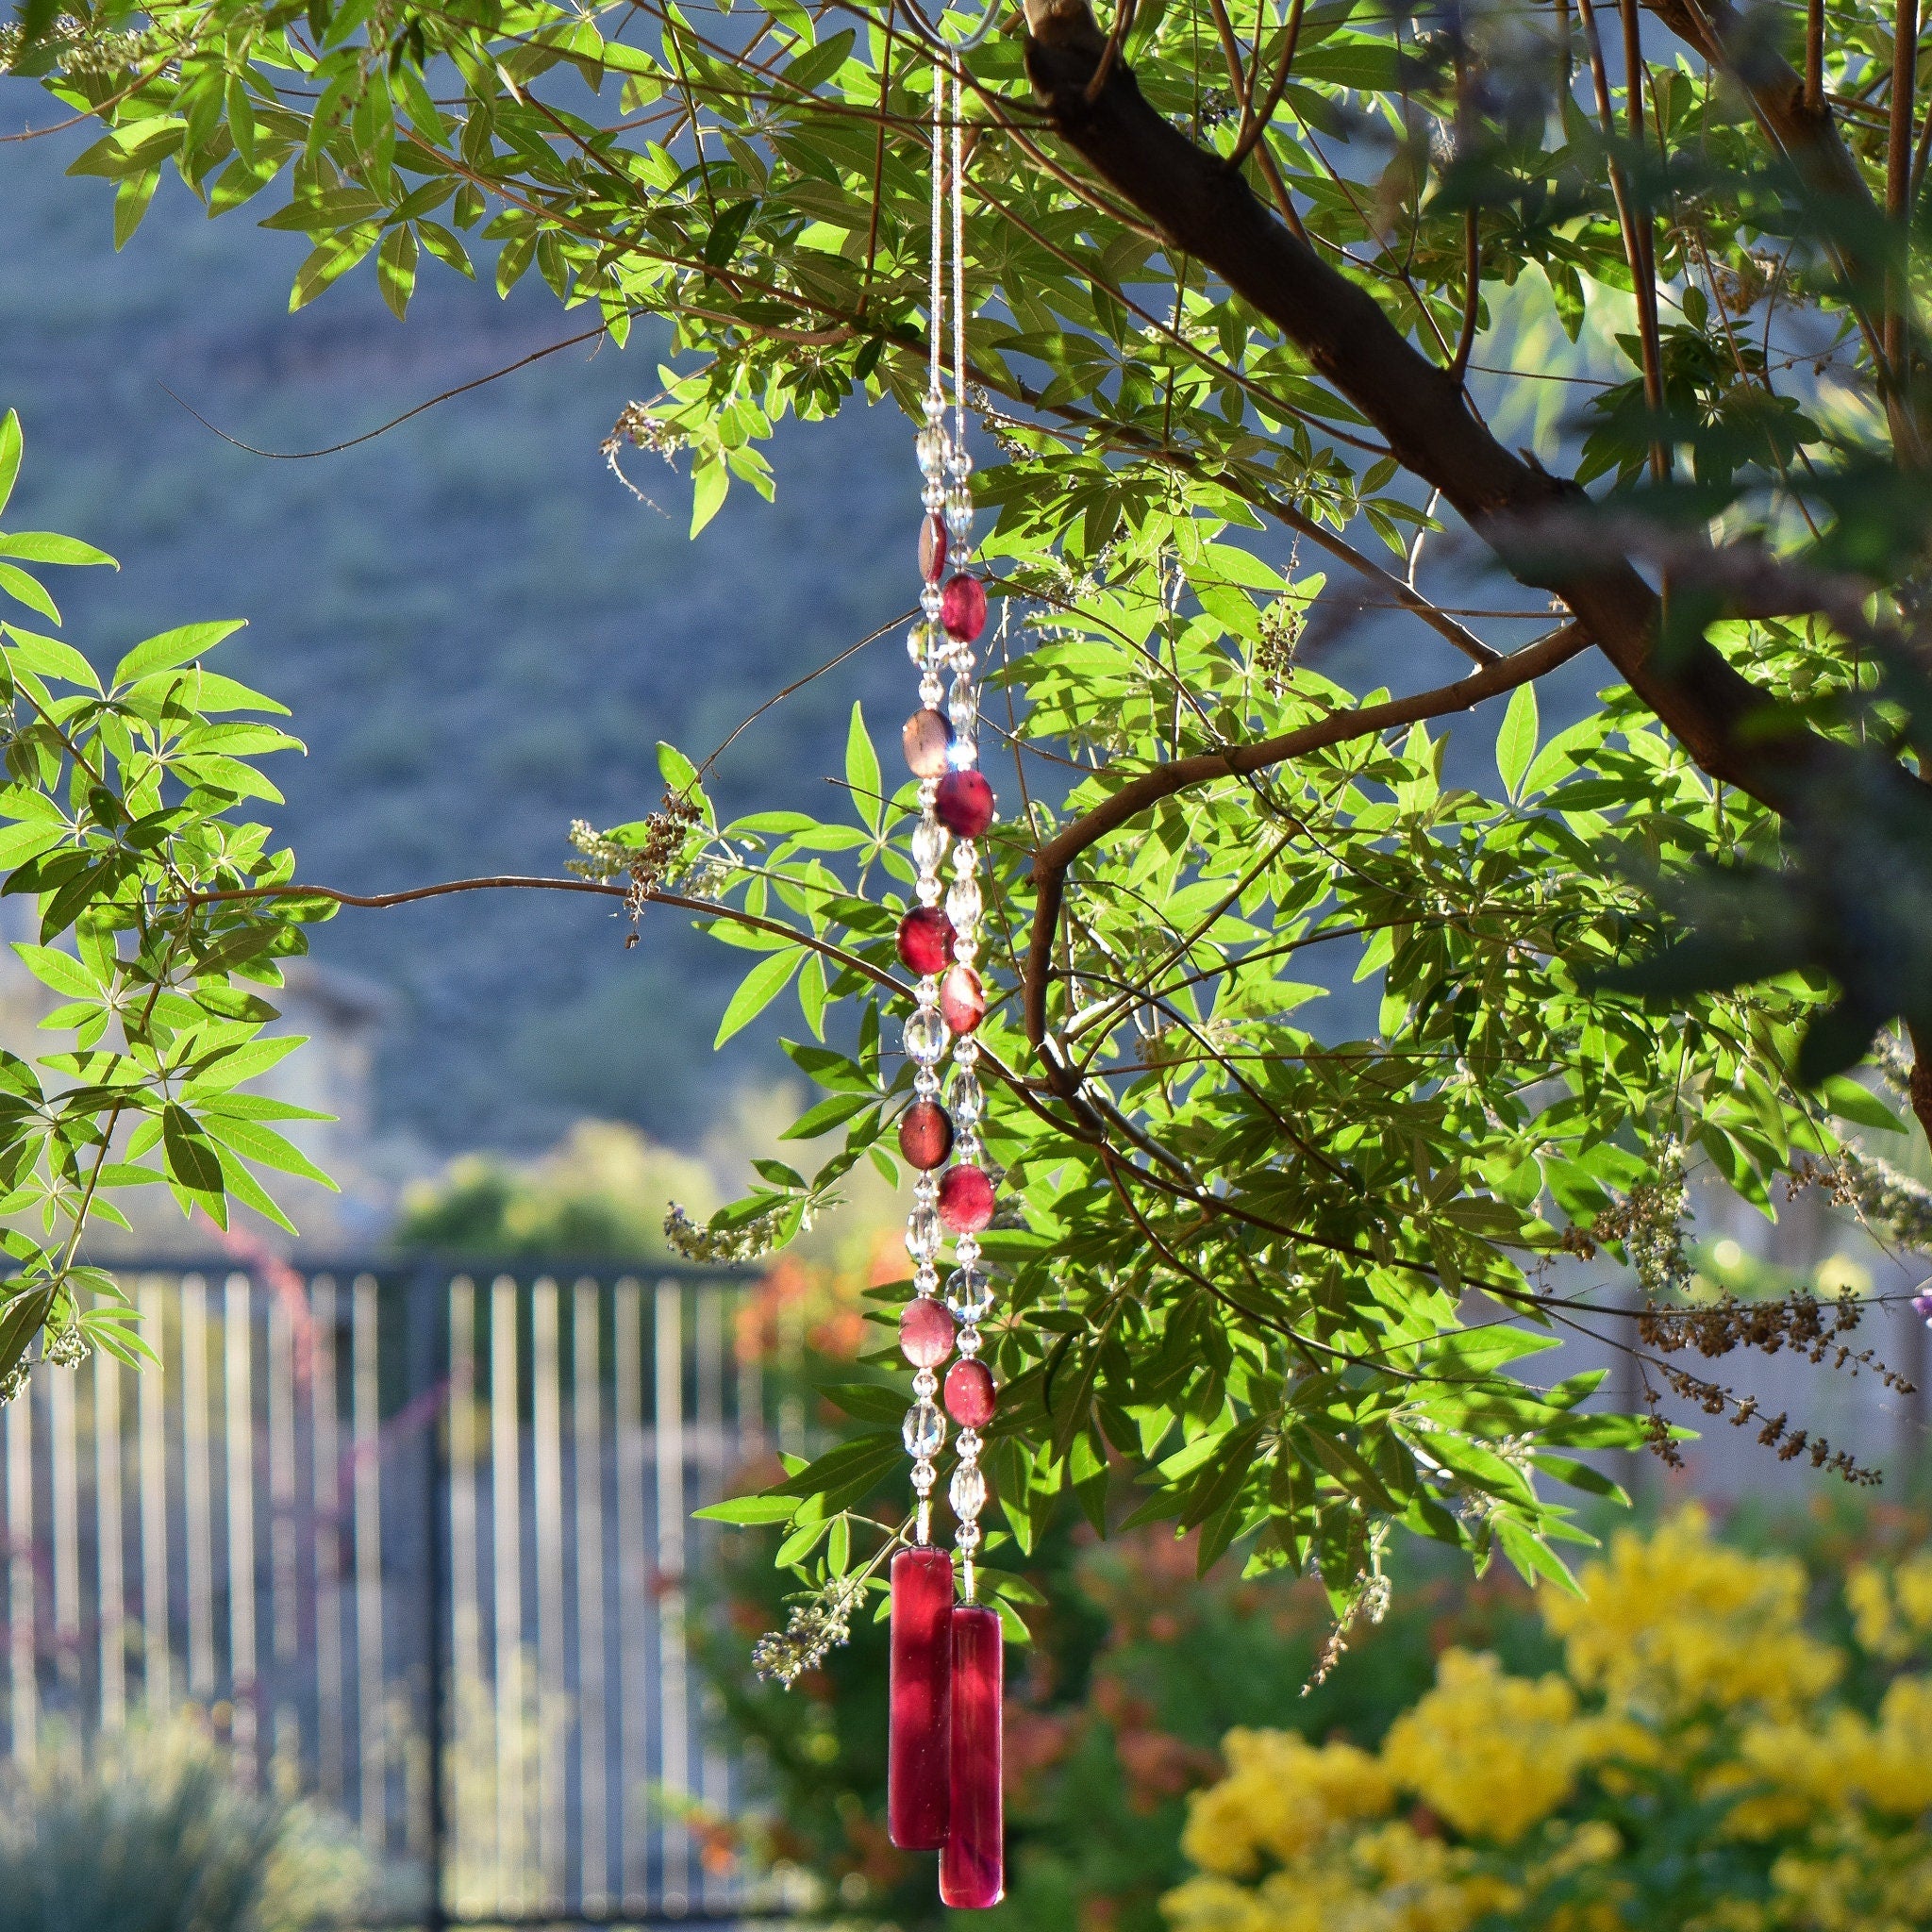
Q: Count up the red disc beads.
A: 10